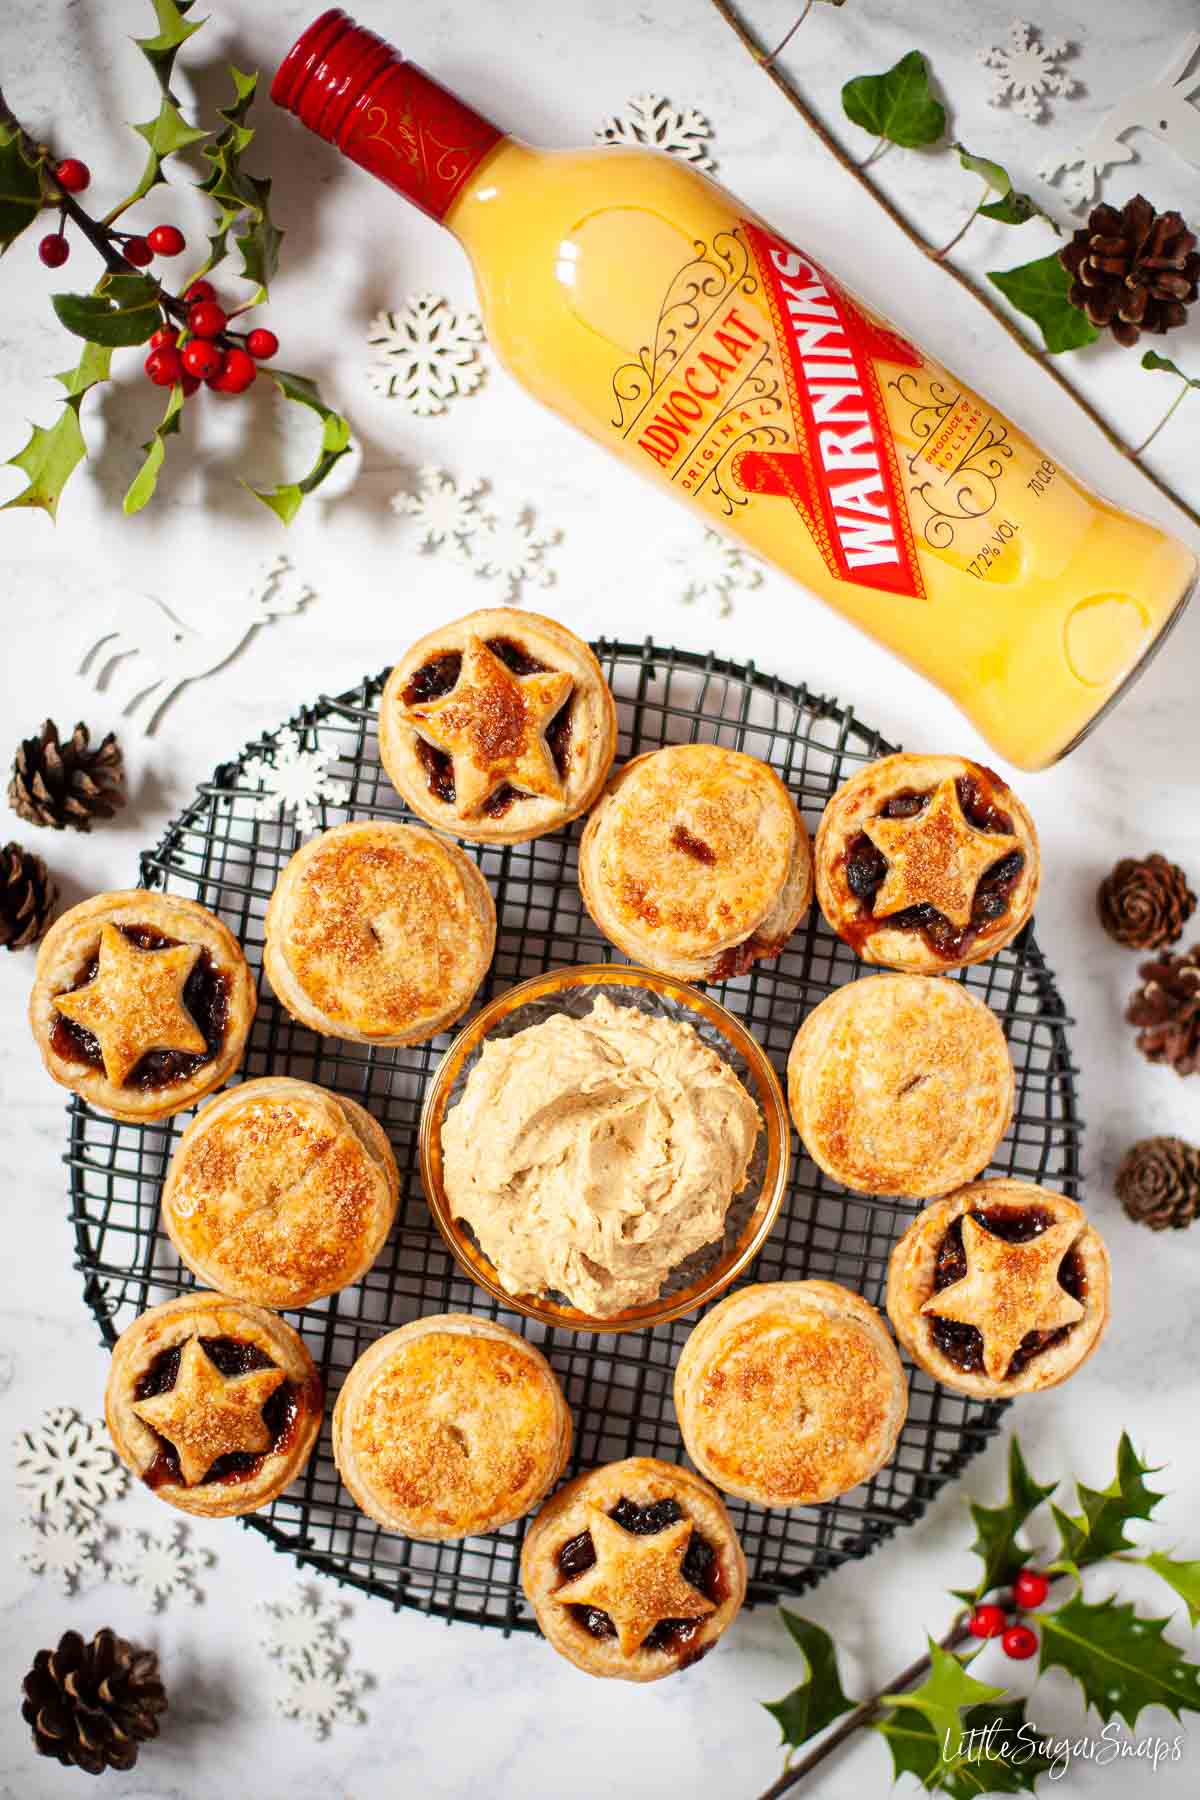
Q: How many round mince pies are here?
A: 12